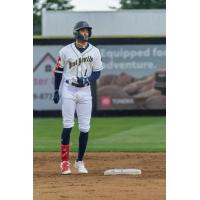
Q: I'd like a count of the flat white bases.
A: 1